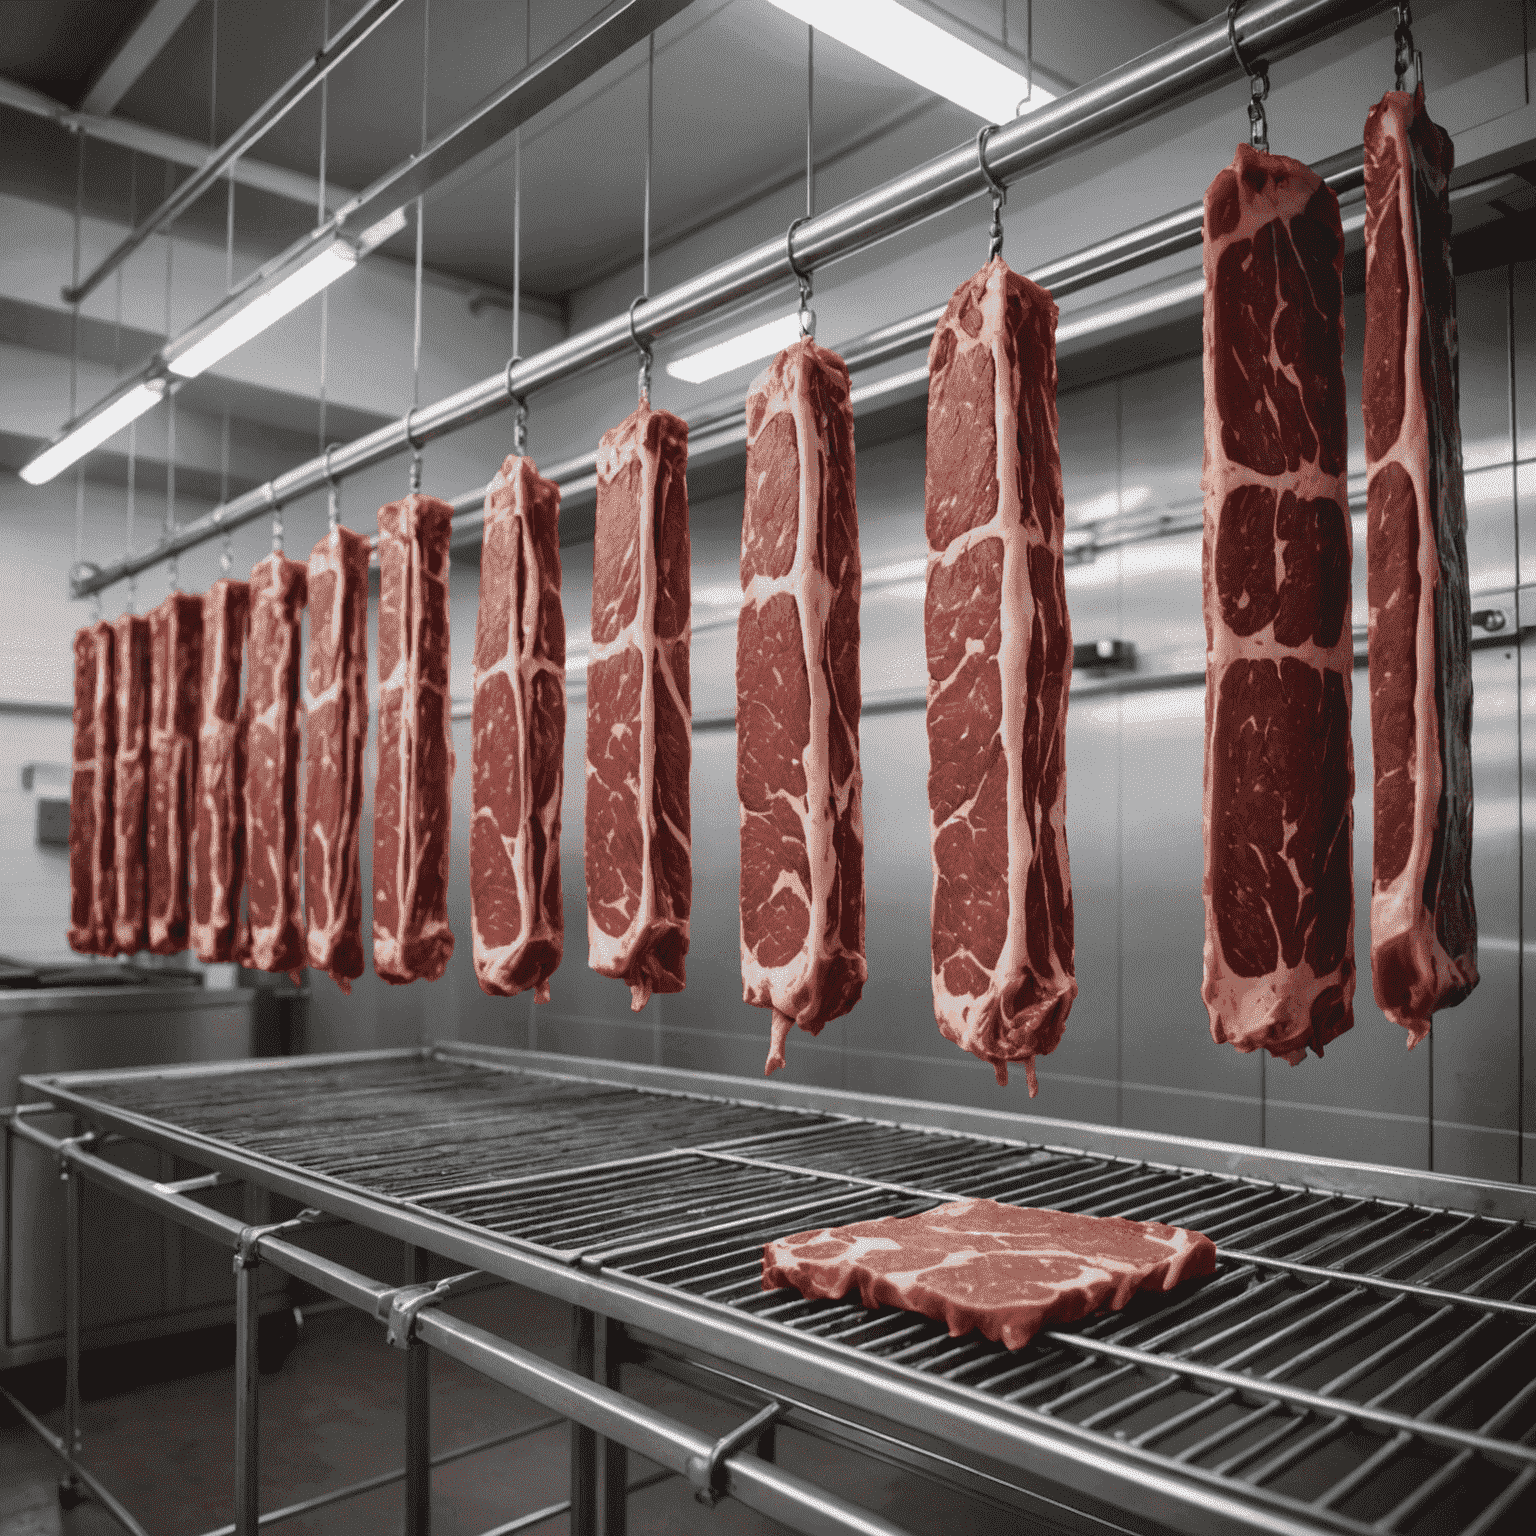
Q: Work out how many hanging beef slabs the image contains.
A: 13